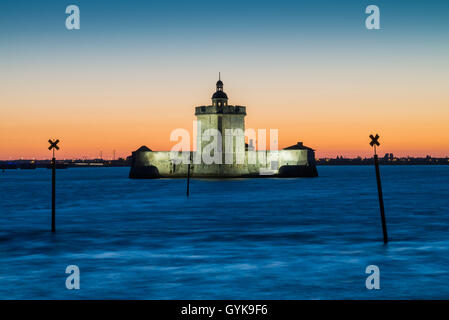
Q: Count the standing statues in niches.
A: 0